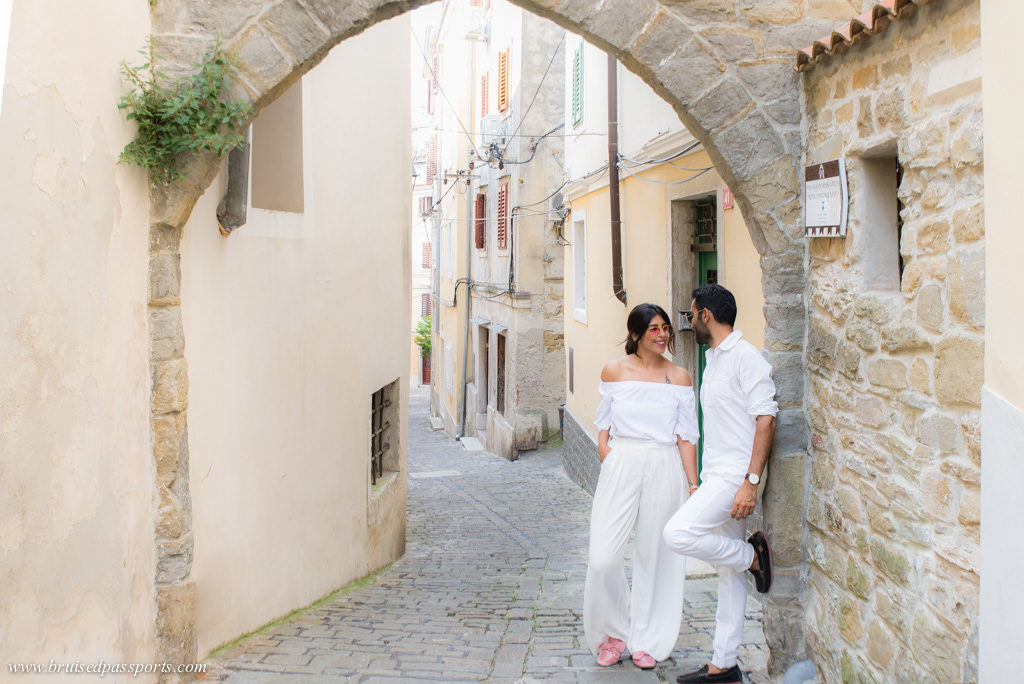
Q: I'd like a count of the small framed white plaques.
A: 1